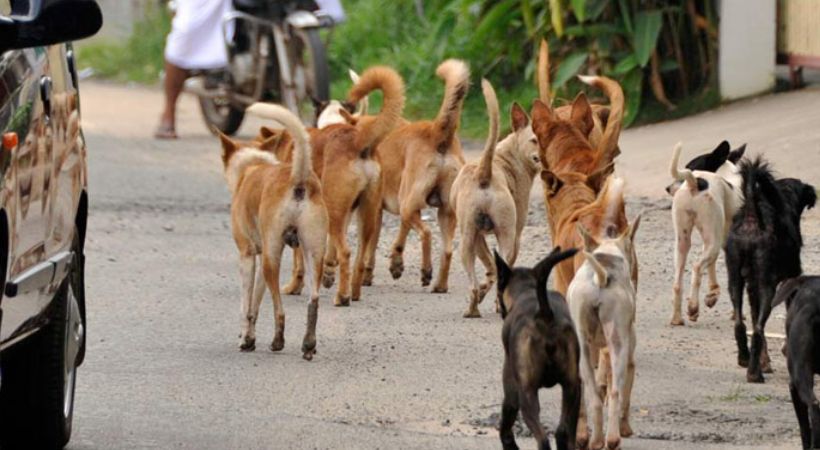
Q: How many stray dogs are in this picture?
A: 13